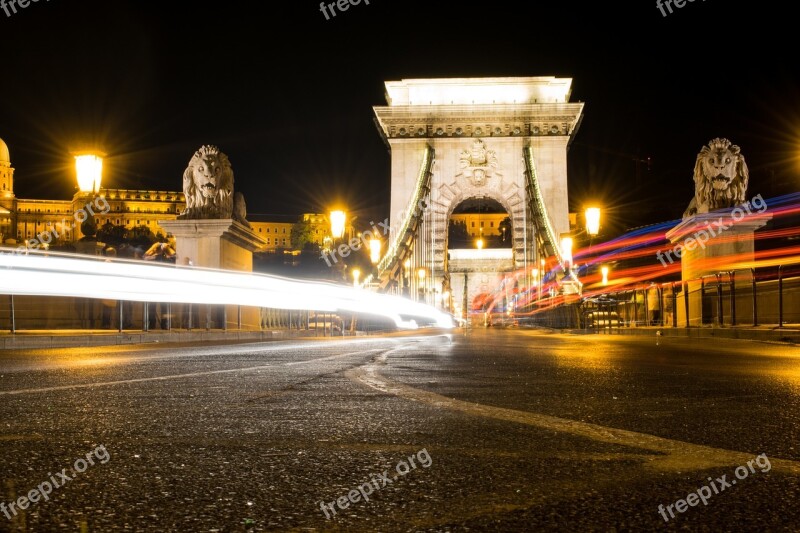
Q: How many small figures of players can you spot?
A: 0